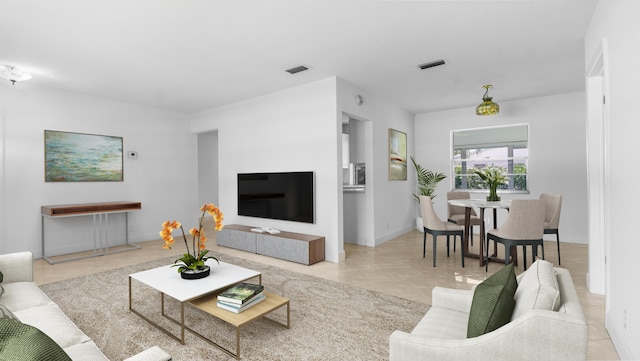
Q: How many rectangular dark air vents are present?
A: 2